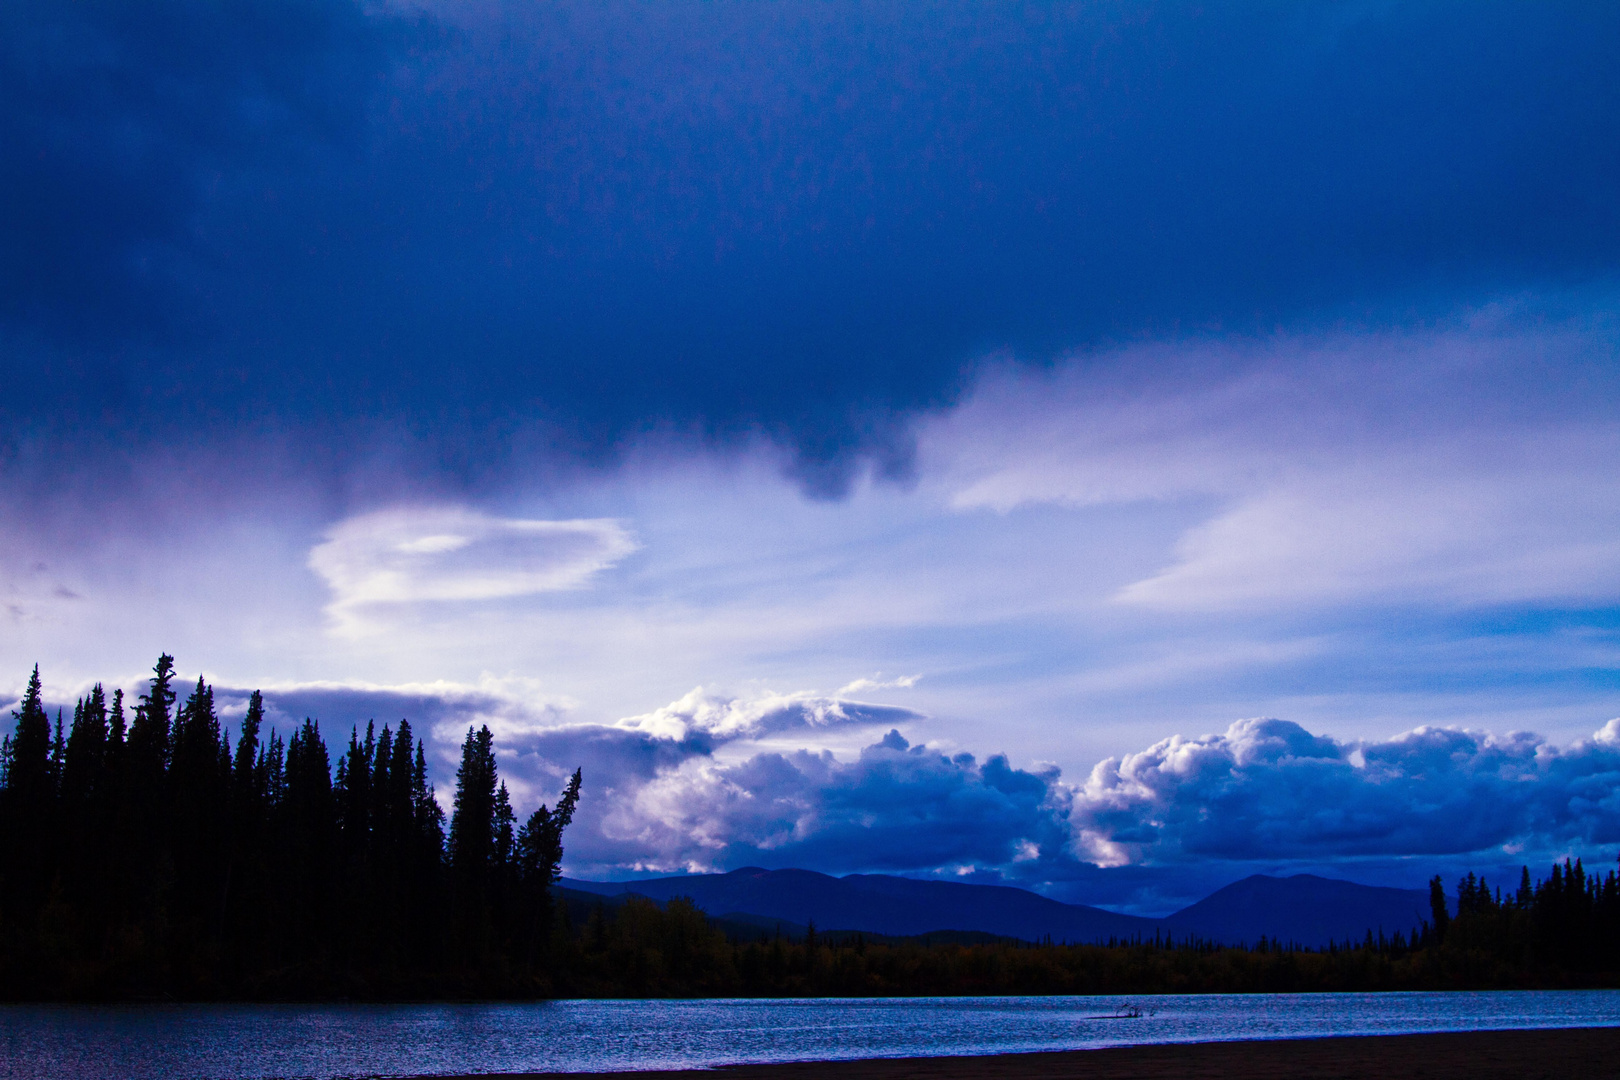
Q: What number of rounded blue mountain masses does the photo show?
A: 2